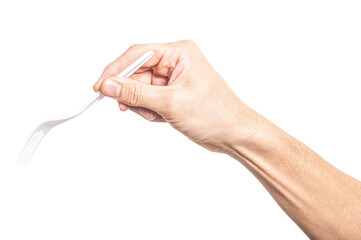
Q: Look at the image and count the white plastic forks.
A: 1